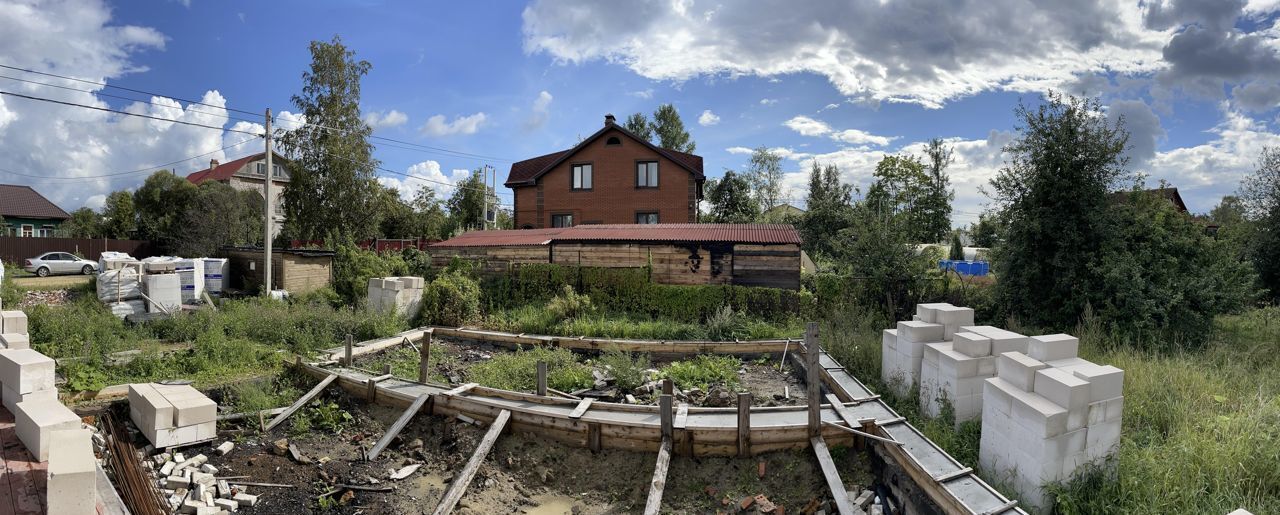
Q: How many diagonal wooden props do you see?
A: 5